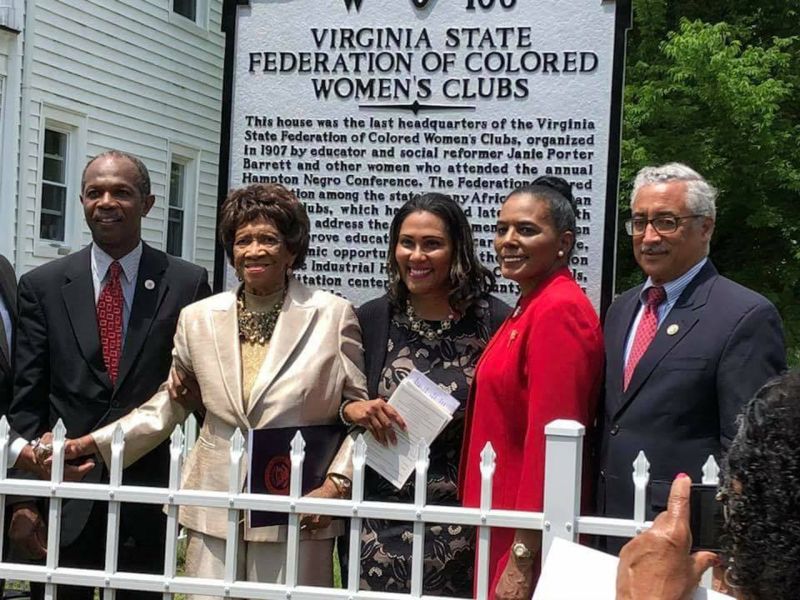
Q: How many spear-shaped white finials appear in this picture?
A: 11